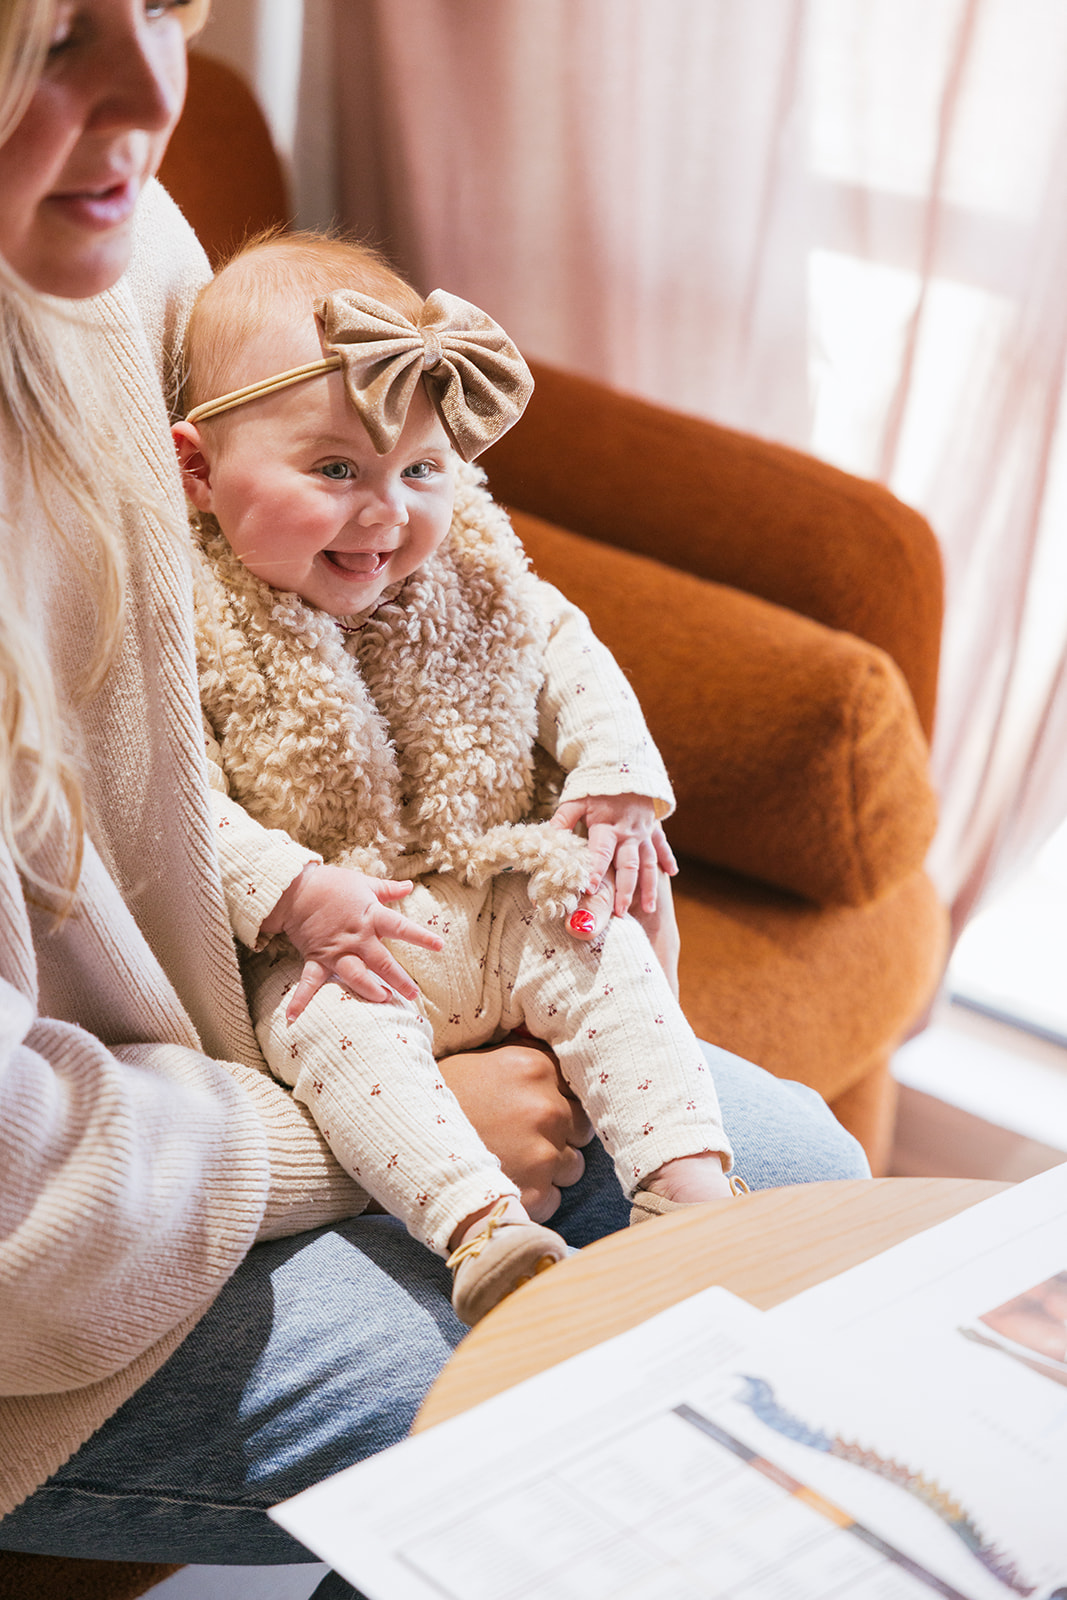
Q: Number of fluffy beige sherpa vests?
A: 1